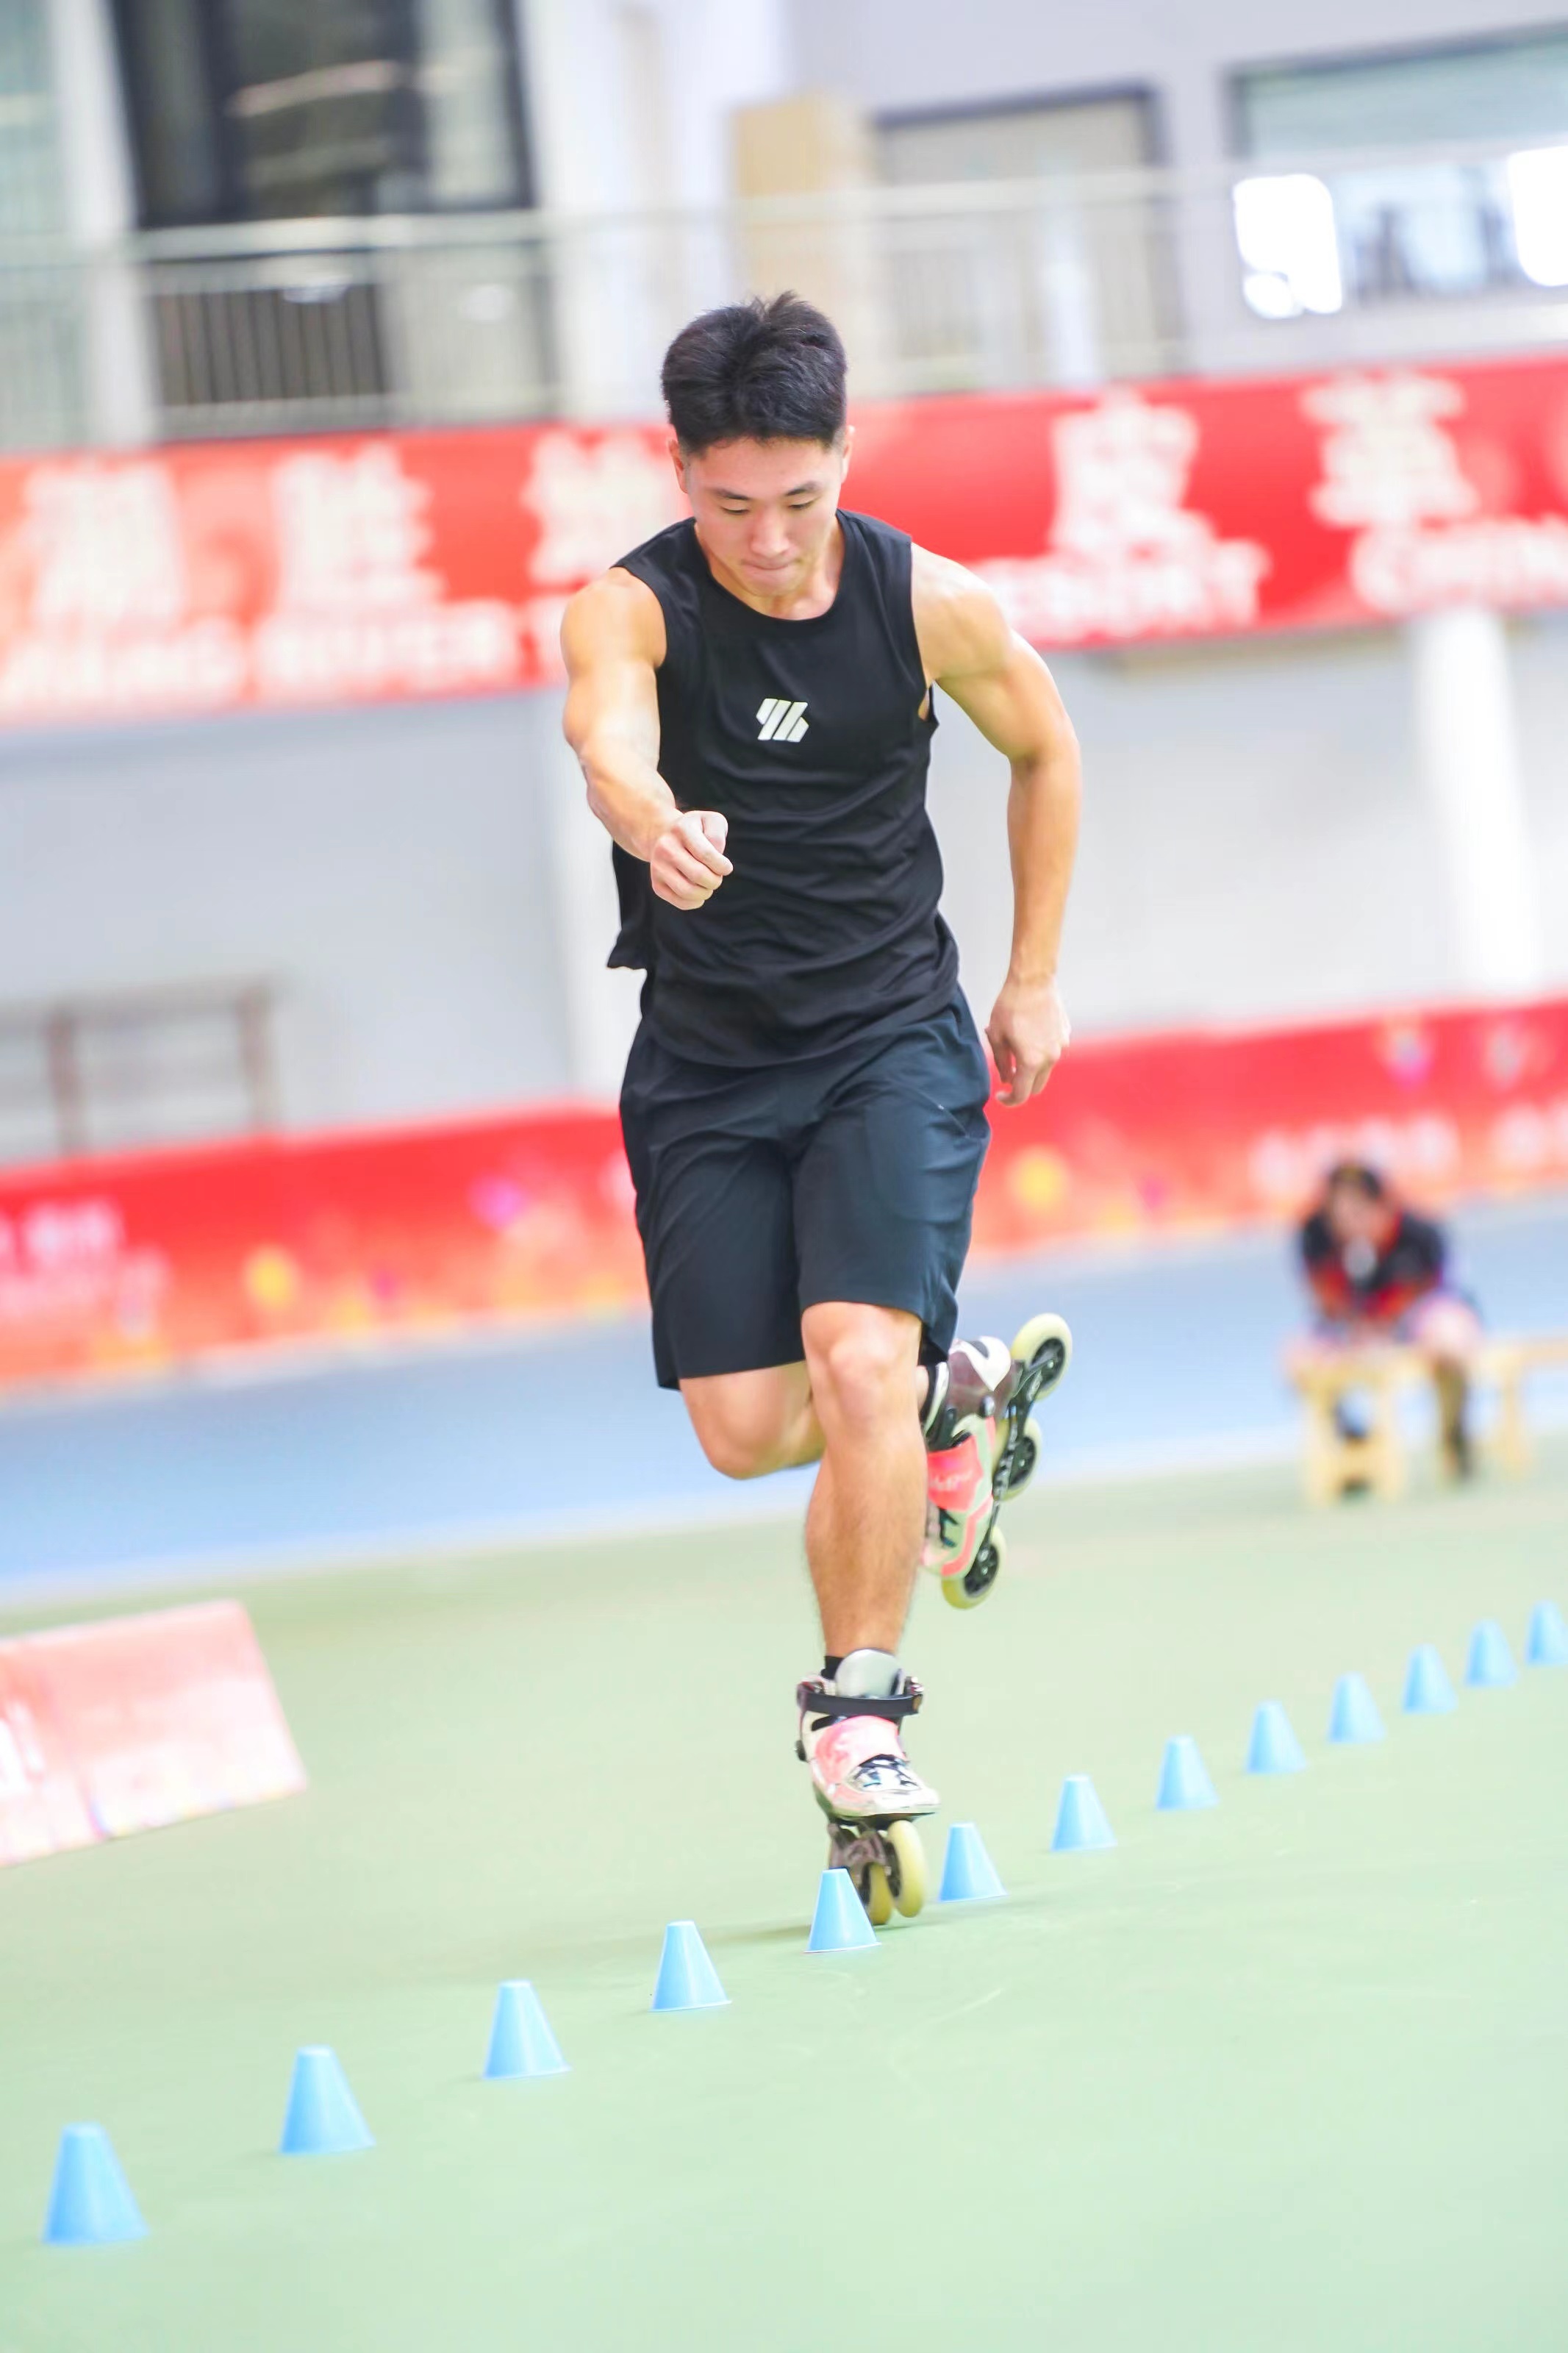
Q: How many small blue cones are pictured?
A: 13